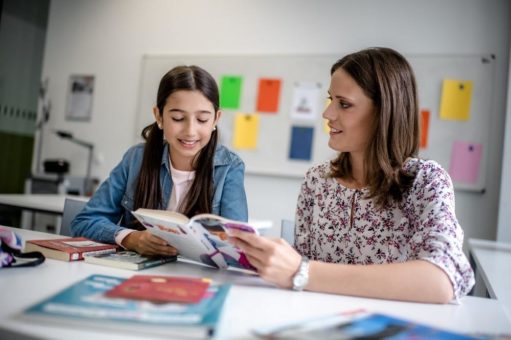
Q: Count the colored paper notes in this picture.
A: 8